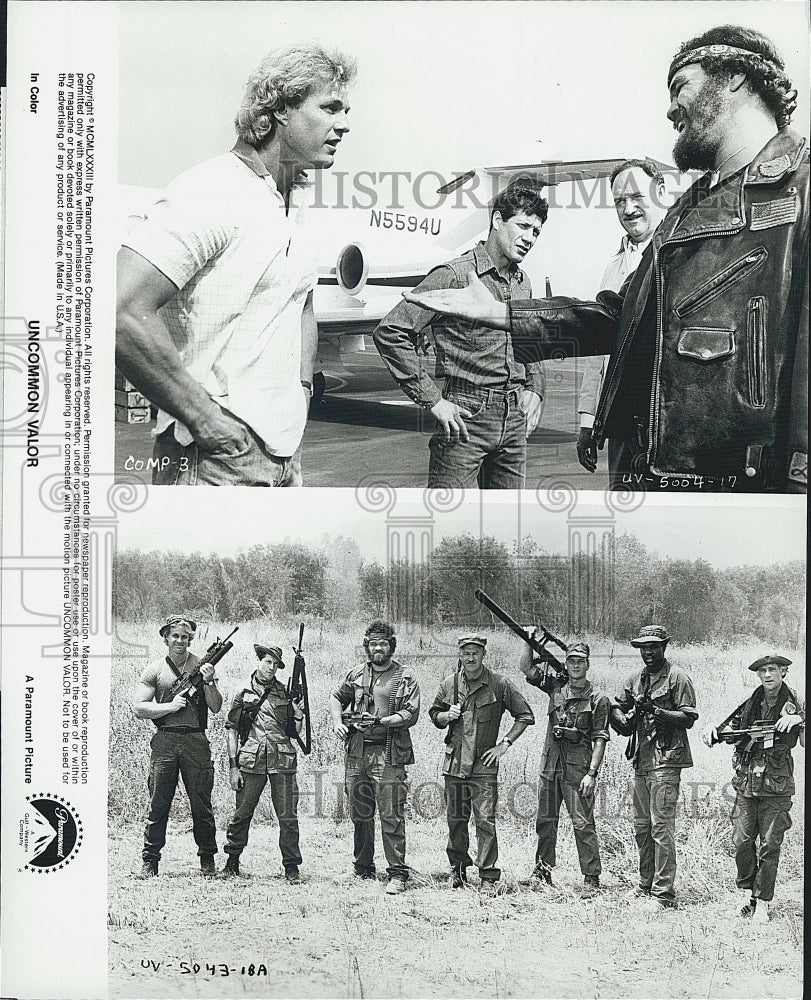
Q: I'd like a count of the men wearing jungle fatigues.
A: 7